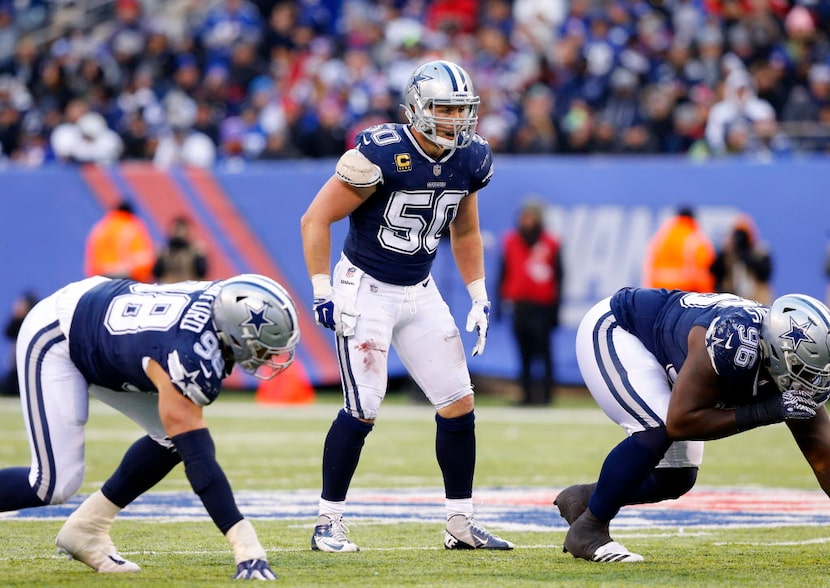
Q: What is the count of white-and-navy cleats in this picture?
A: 2